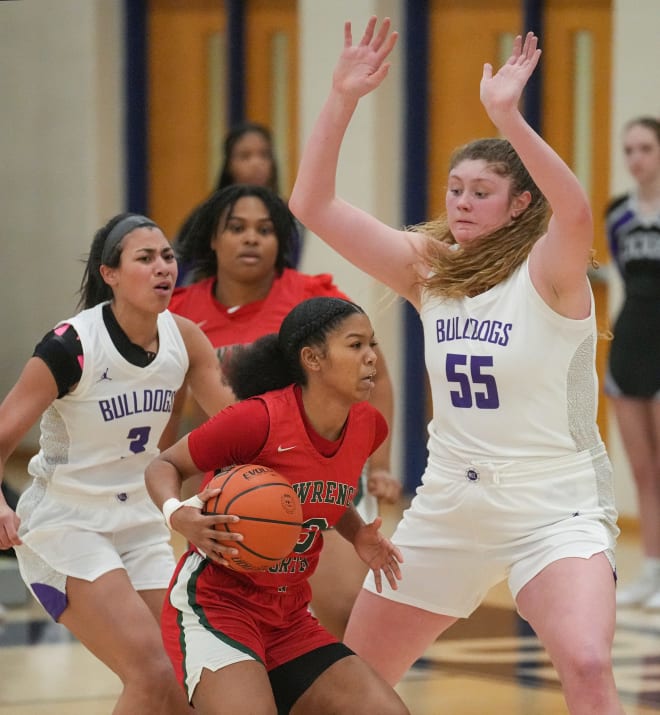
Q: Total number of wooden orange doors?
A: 4